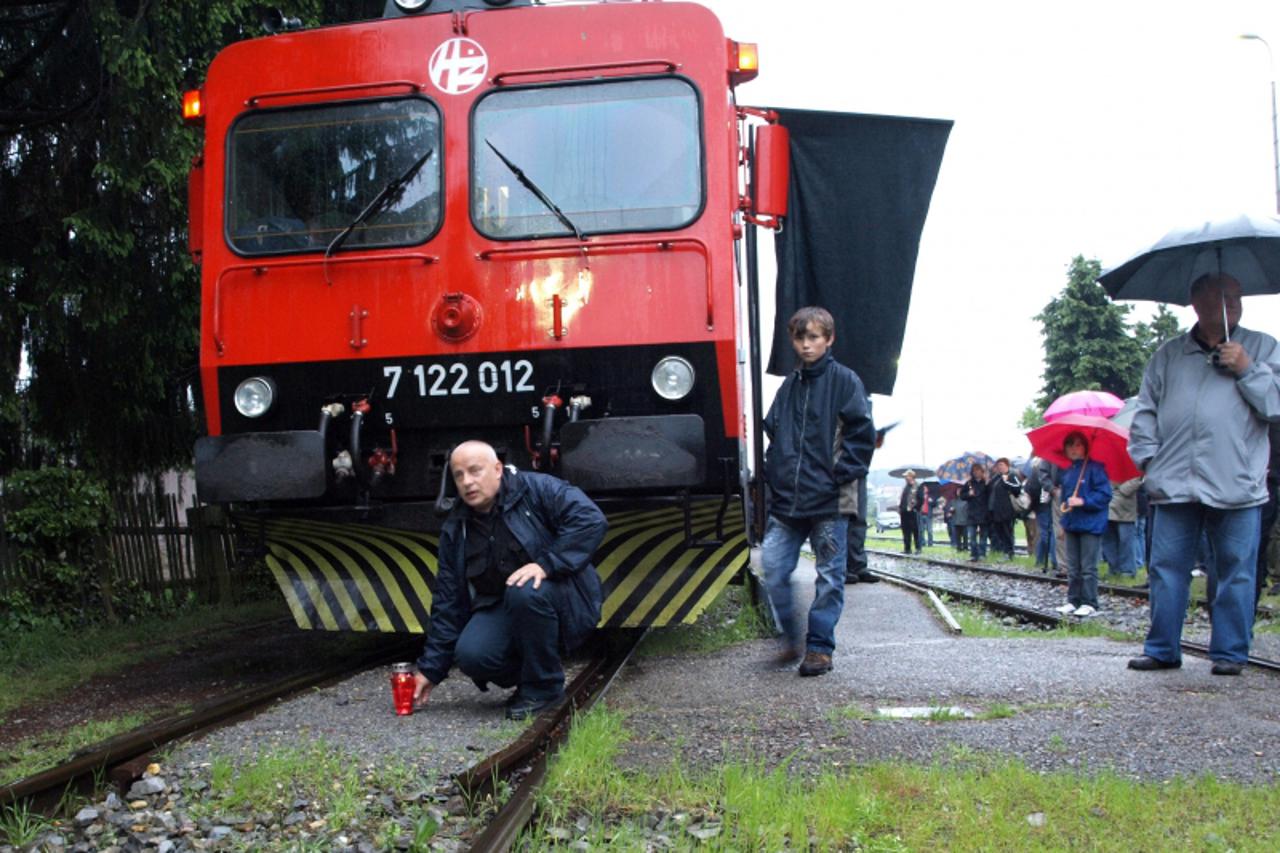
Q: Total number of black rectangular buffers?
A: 2